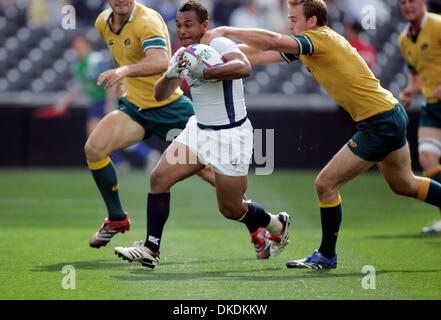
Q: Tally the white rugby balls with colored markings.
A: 1